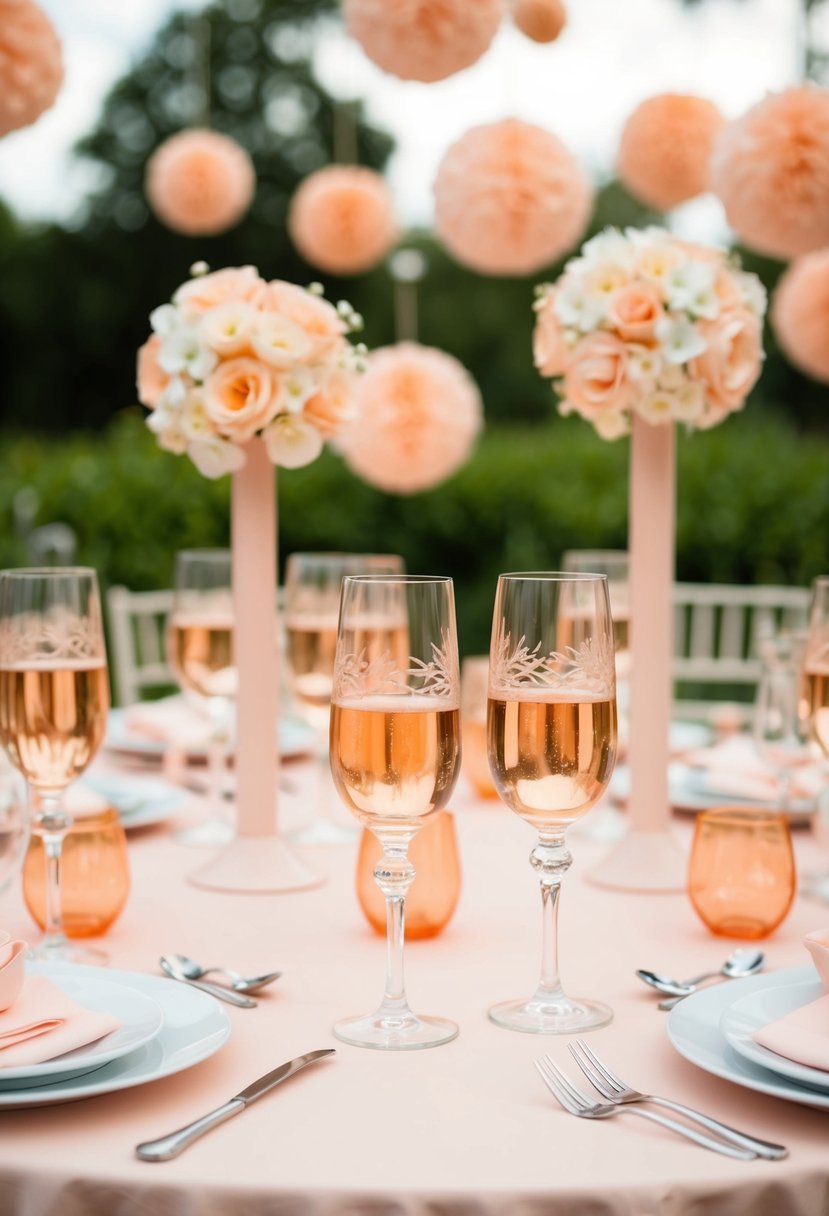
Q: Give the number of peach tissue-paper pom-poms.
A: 10